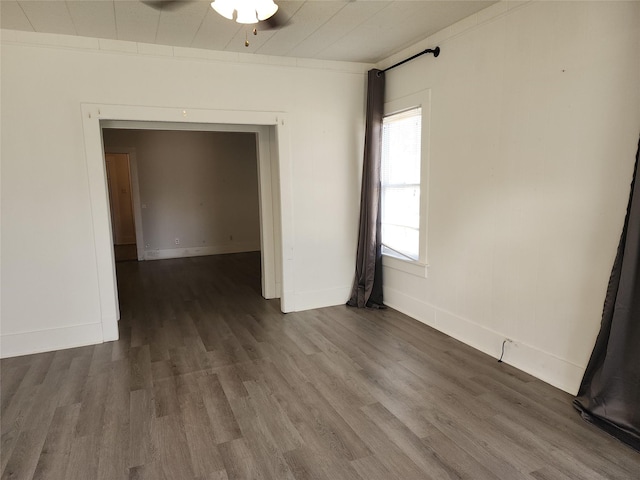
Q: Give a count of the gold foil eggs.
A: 0